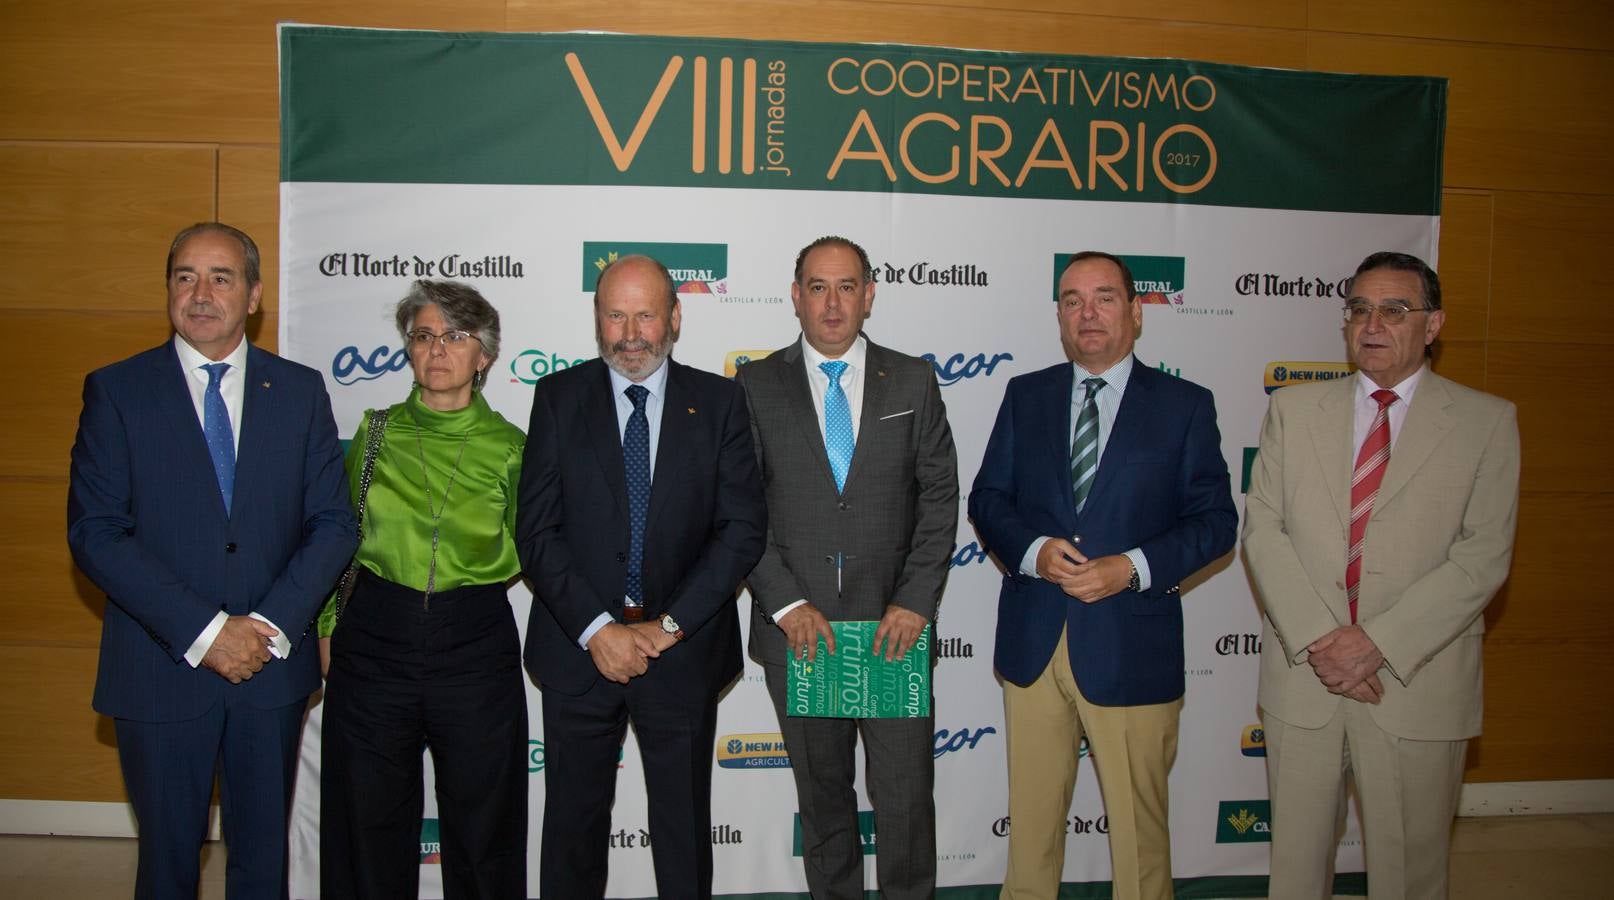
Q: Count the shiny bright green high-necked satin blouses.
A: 1